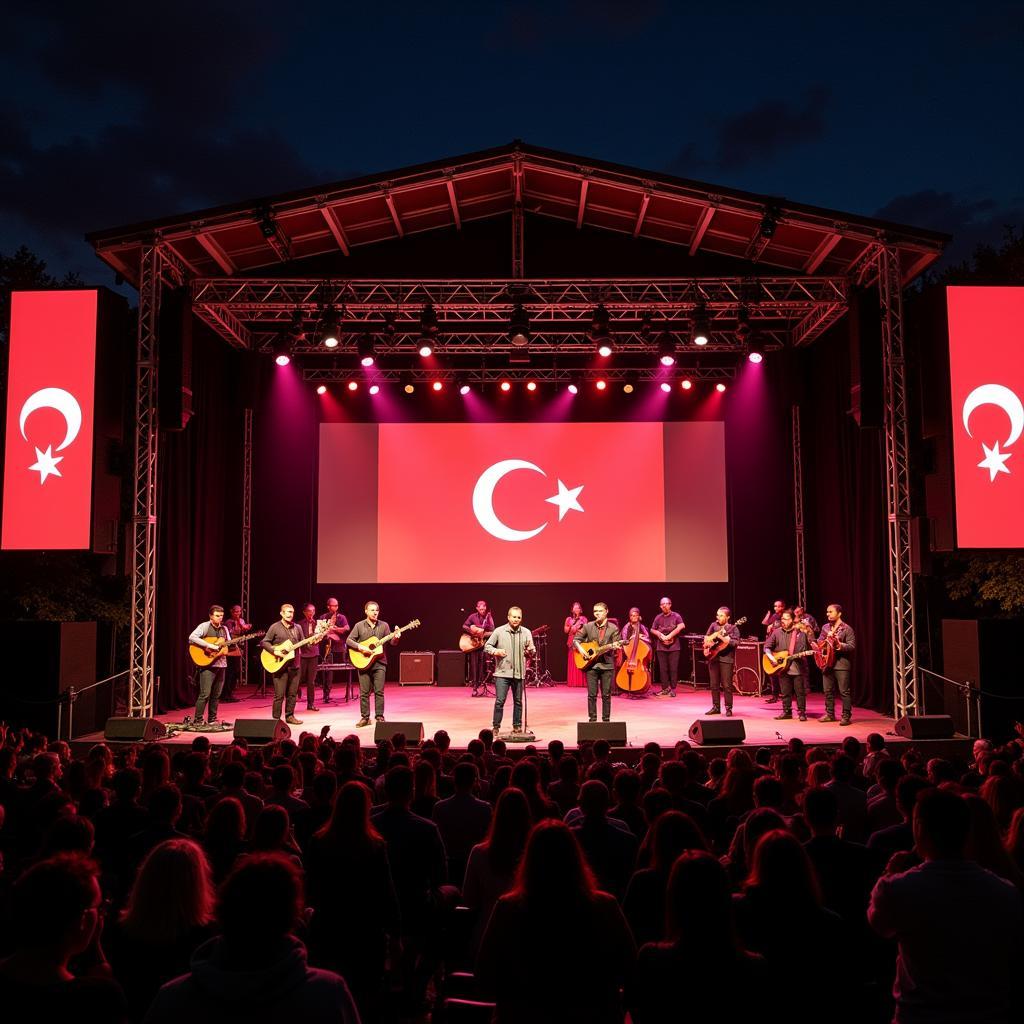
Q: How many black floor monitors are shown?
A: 6